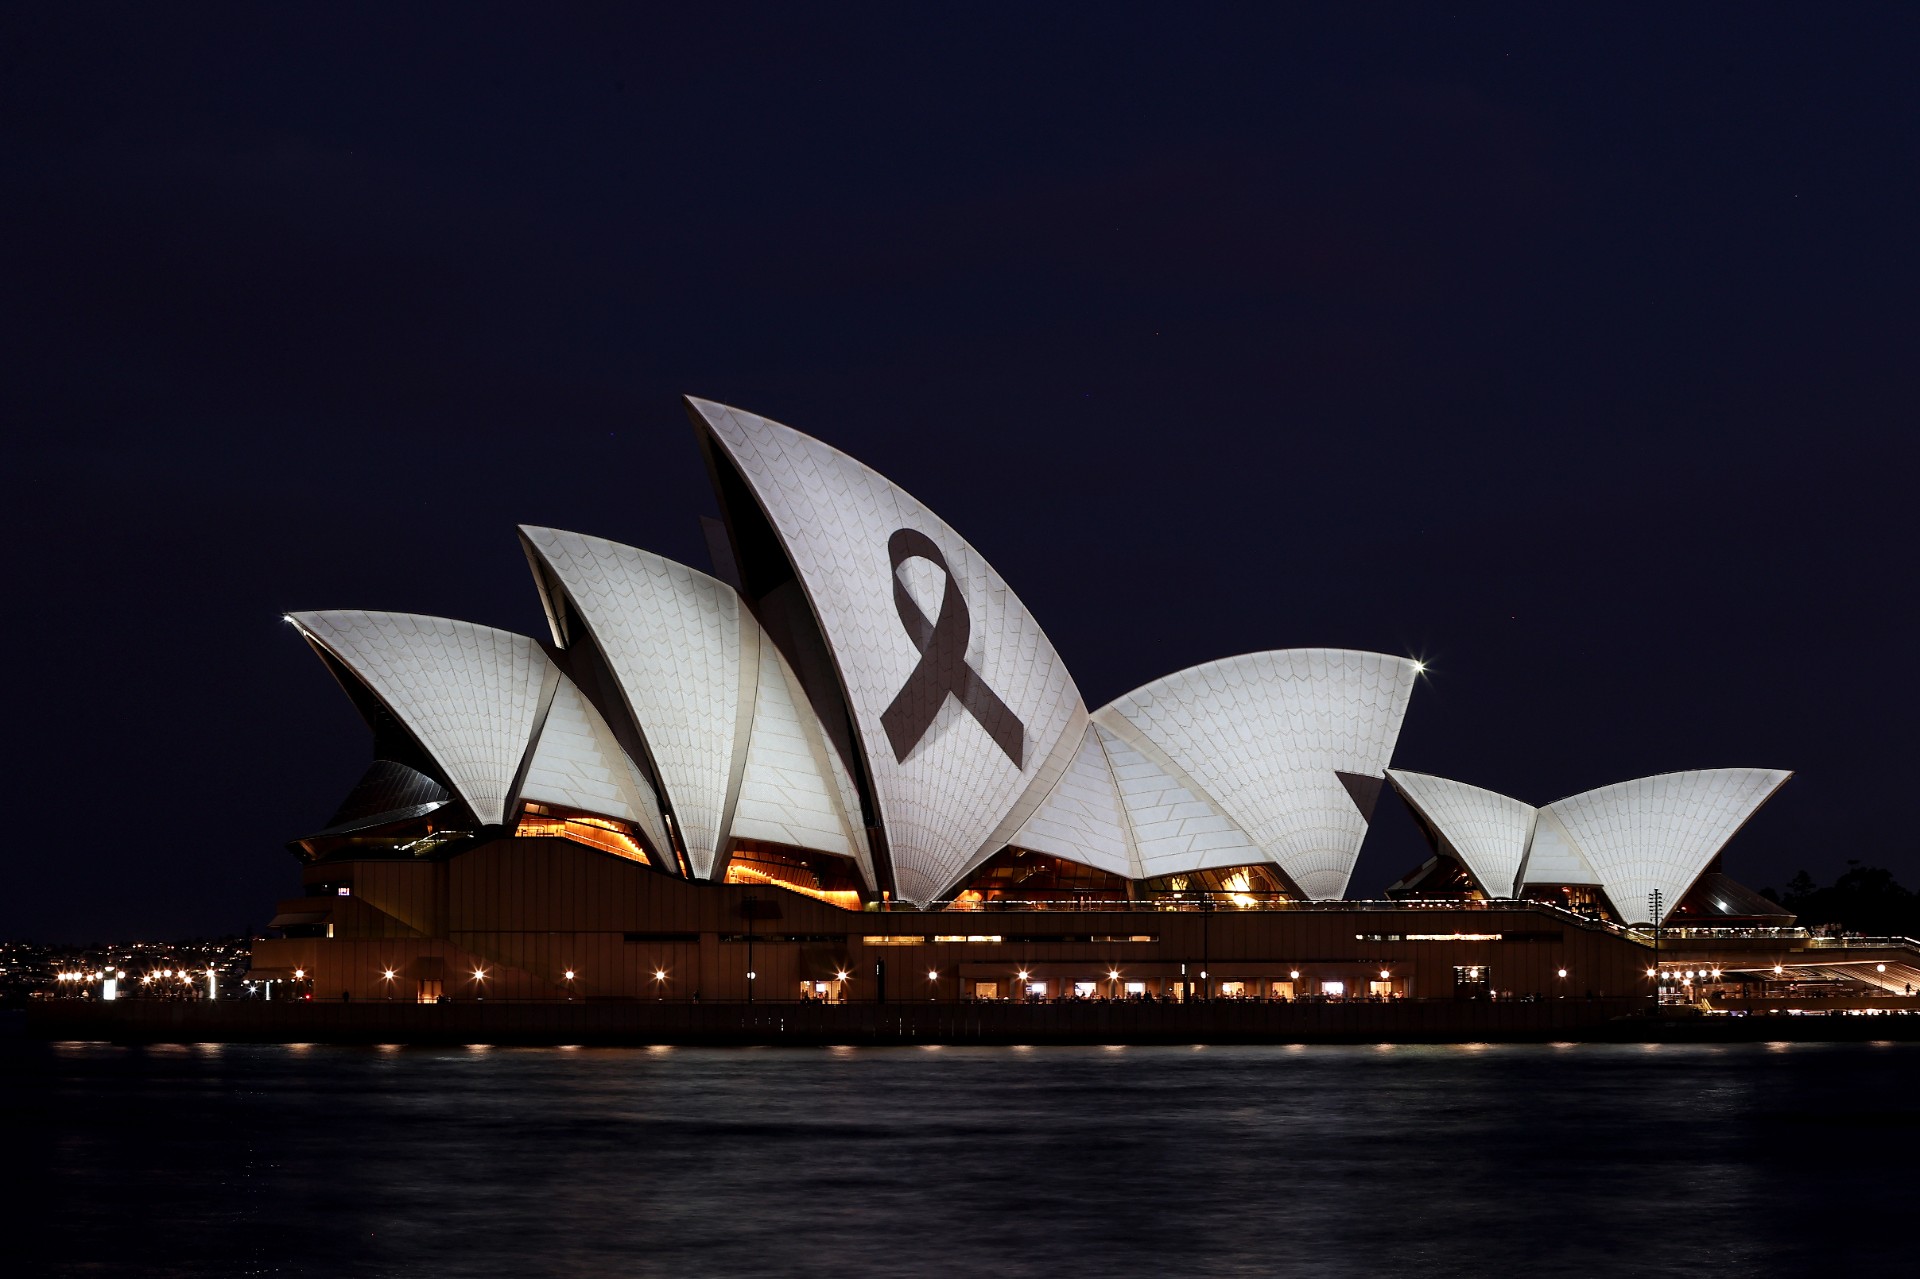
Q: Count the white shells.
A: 6